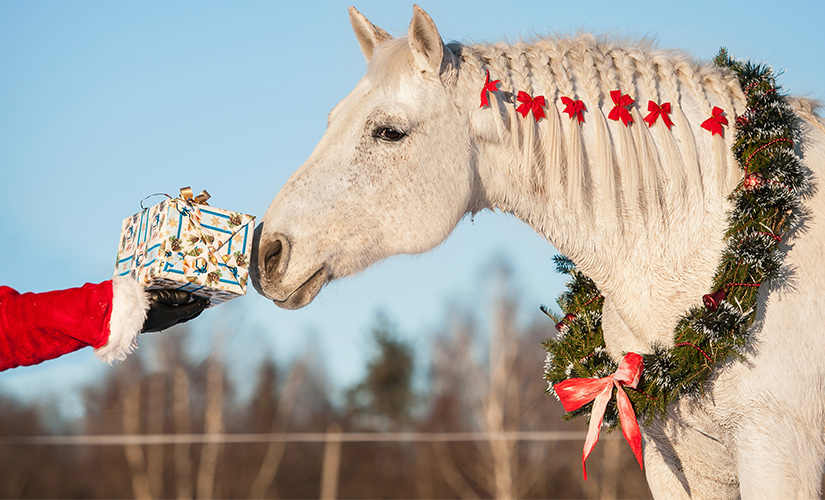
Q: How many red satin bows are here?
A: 7